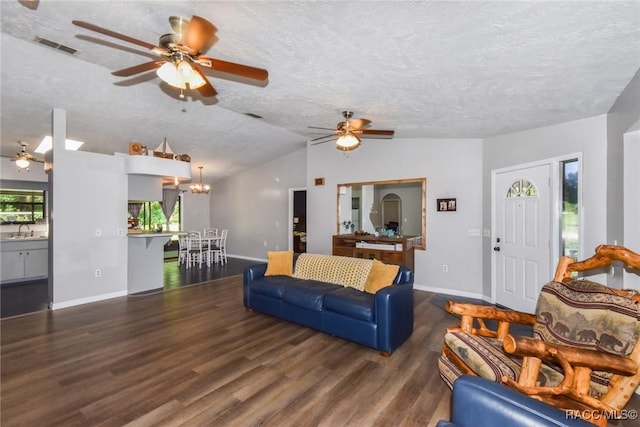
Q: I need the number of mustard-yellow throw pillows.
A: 2